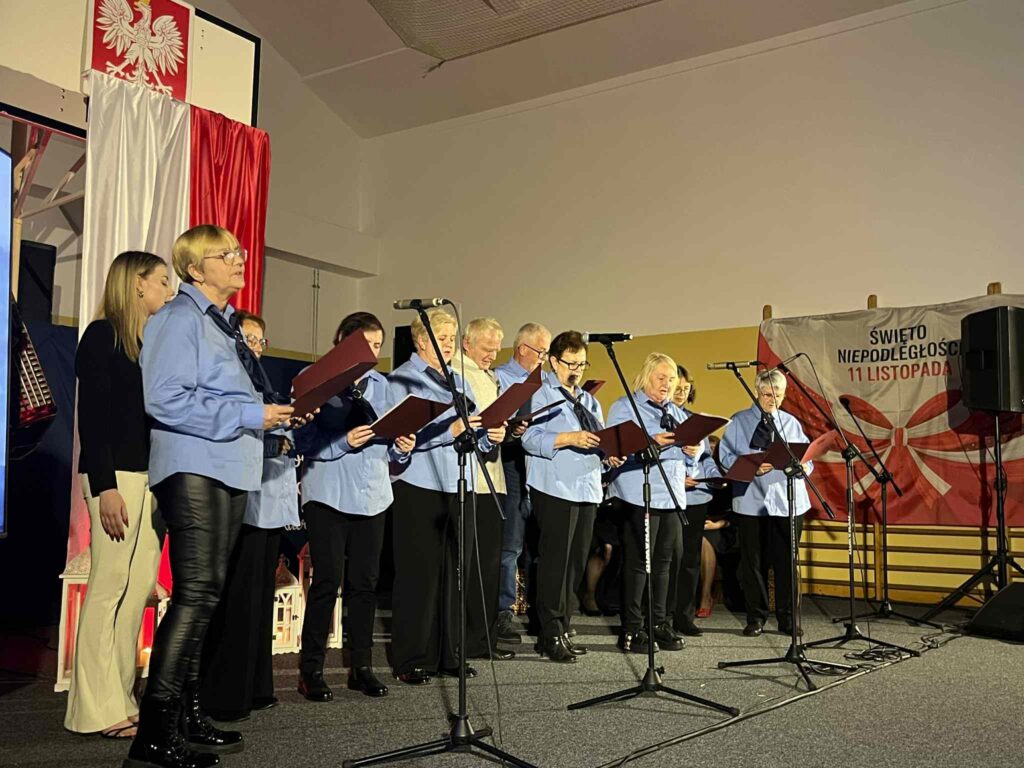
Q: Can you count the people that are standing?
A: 11